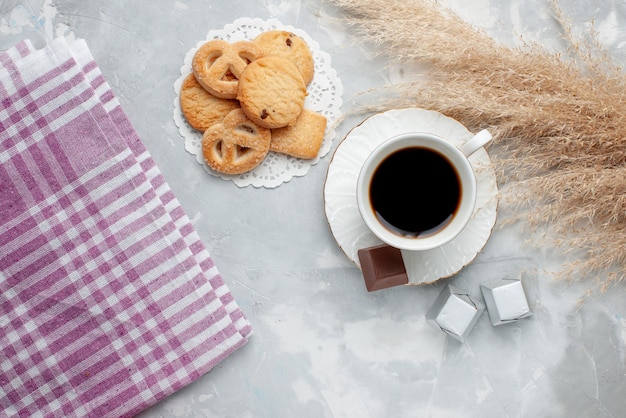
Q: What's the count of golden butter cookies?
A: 6